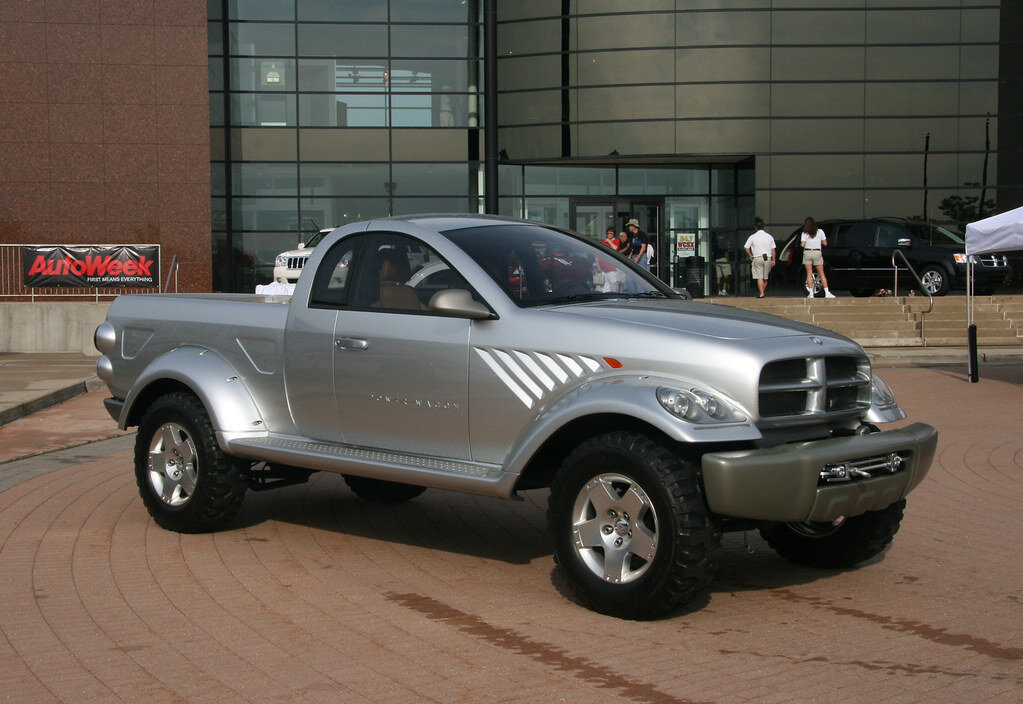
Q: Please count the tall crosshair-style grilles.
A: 1